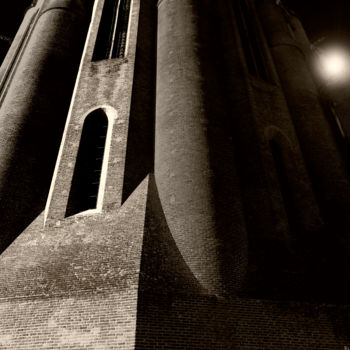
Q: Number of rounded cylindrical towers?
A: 3